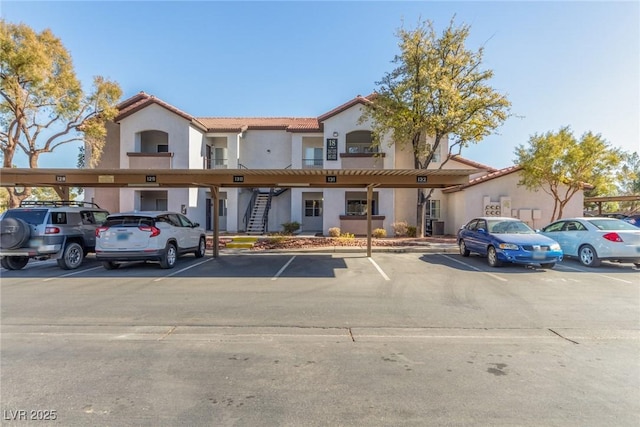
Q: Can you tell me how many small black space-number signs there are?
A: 5